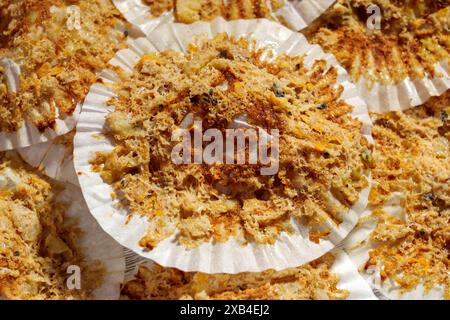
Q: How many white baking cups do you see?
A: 7